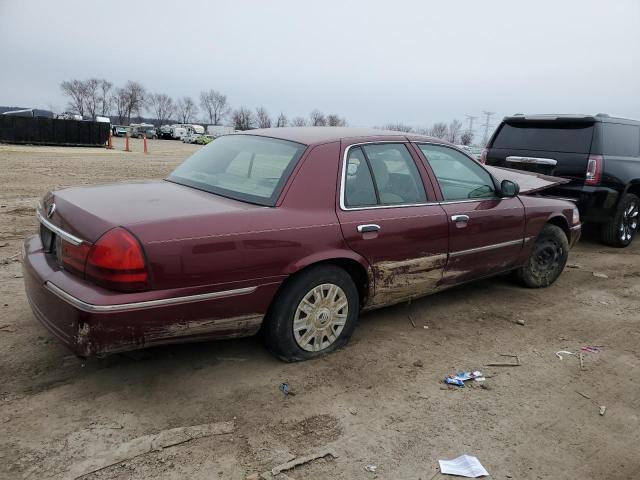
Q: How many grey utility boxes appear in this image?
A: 0